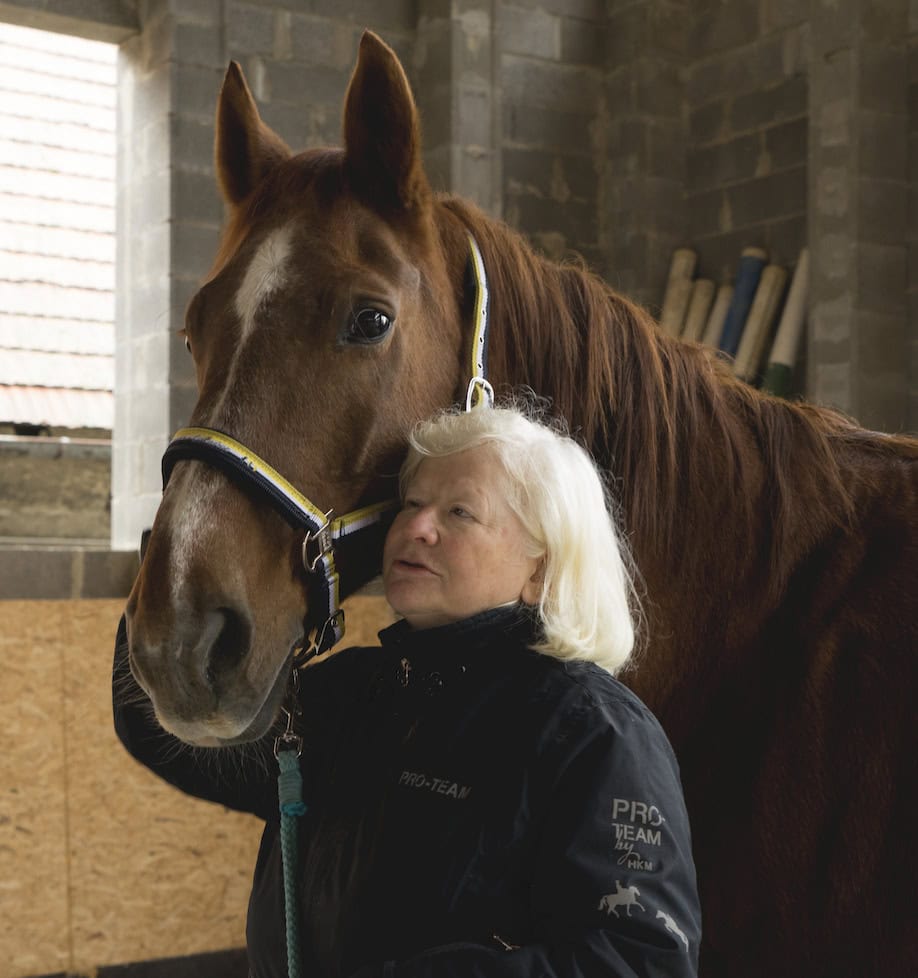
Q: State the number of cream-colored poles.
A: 5